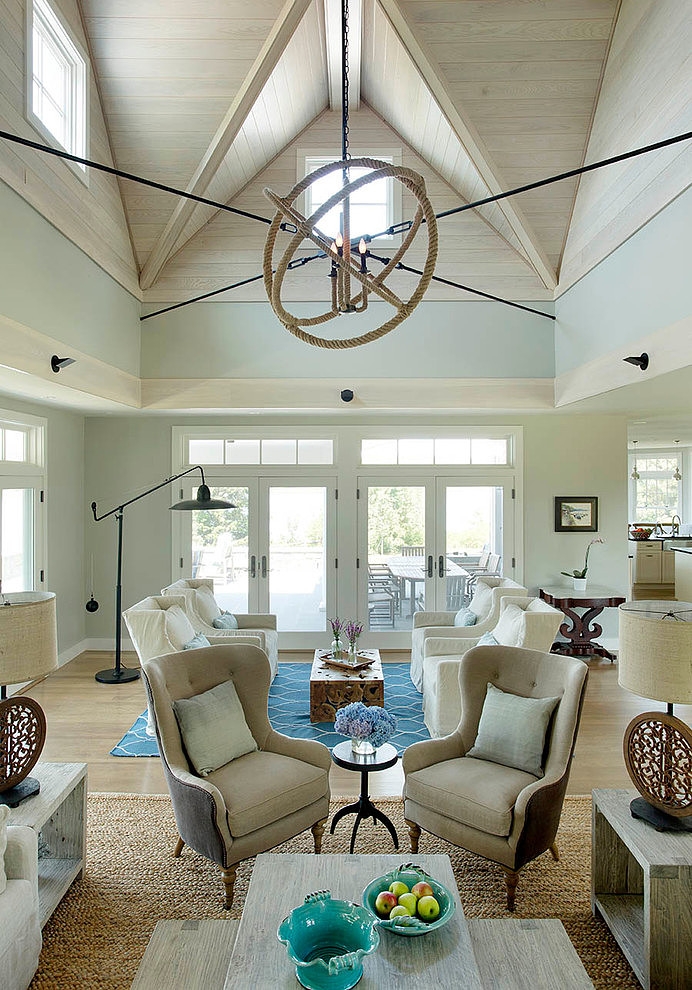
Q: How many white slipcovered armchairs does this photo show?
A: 4